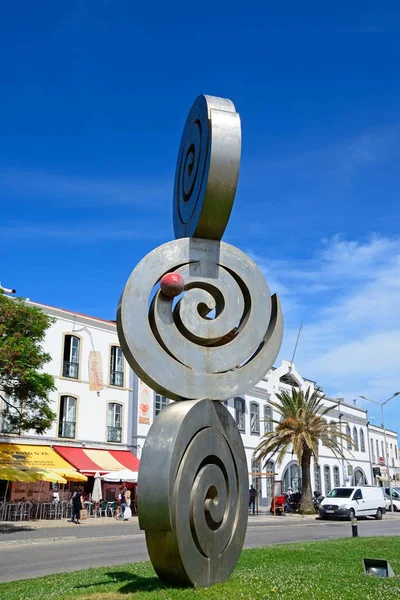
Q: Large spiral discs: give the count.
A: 3